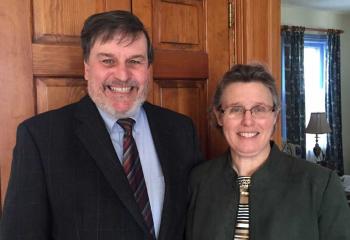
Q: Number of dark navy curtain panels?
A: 2